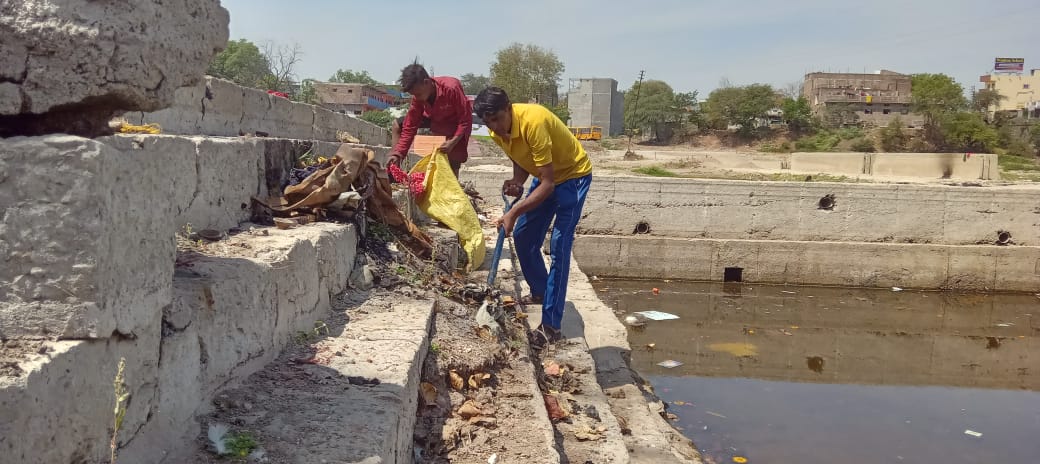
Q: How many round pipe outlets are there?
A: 3